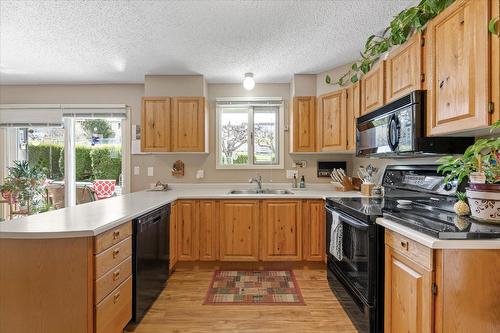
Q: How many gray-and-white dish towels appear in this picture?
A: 1